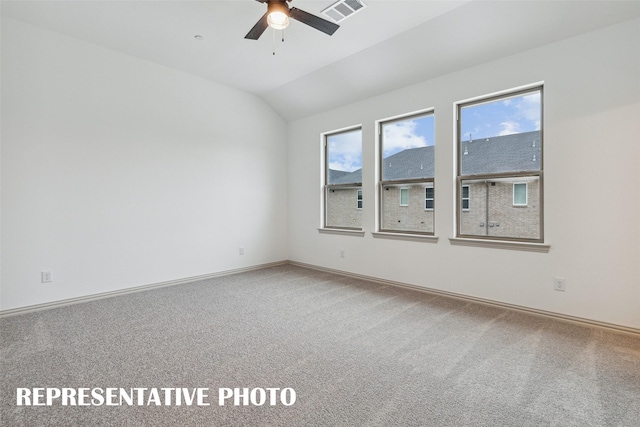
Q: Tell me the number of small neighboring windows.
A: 5